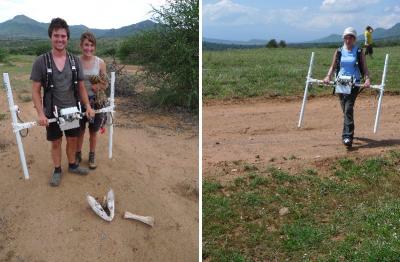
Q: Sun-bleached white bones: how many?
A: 2